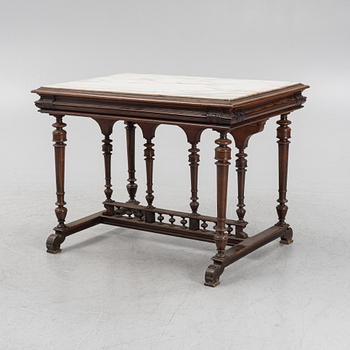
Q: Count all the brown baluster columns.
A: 8